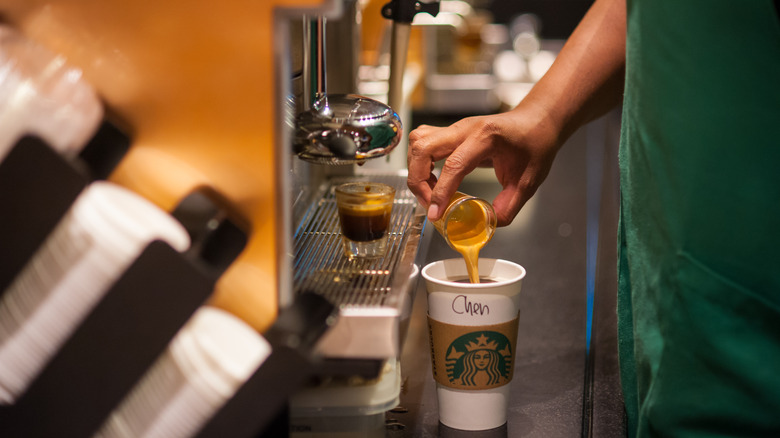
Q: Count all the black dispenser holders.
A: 3